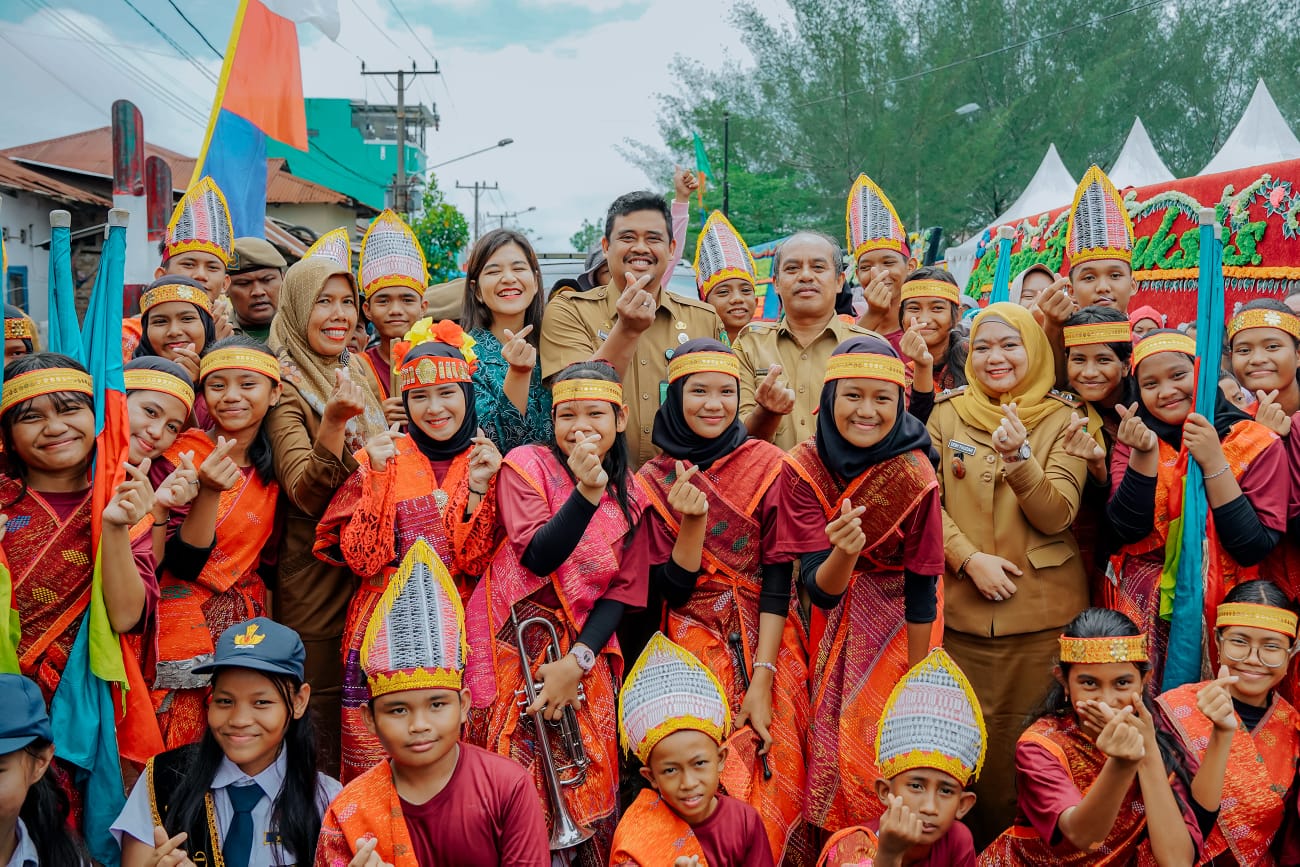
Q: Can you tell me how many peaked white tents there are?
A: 3